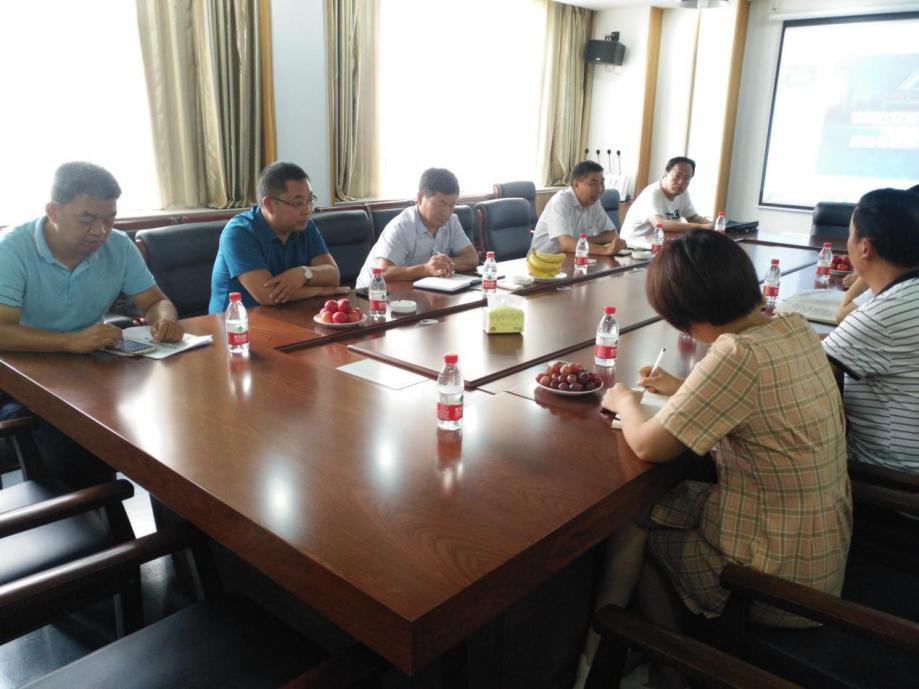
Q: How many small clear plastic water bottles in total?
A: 10